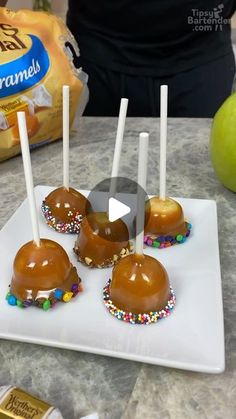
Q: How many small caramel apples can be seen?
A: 5